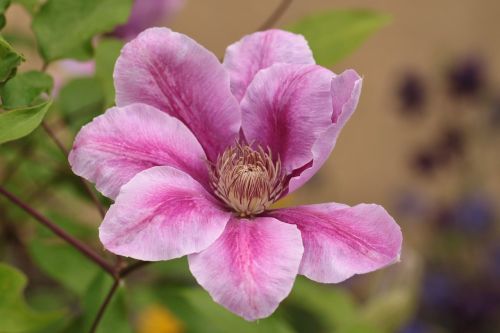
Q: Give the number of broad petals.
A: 8